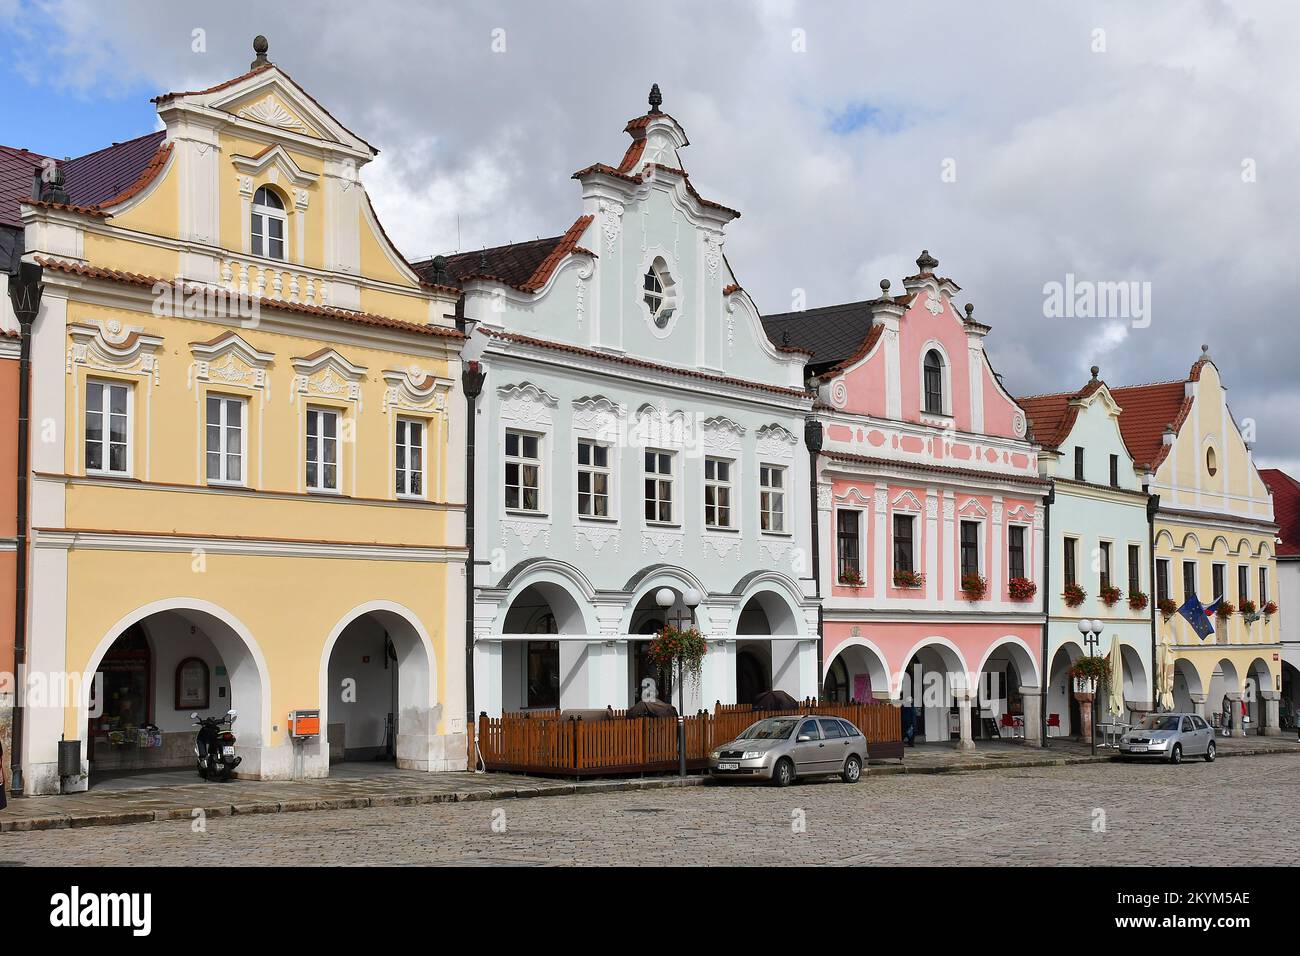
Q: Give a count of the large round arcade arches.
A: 13